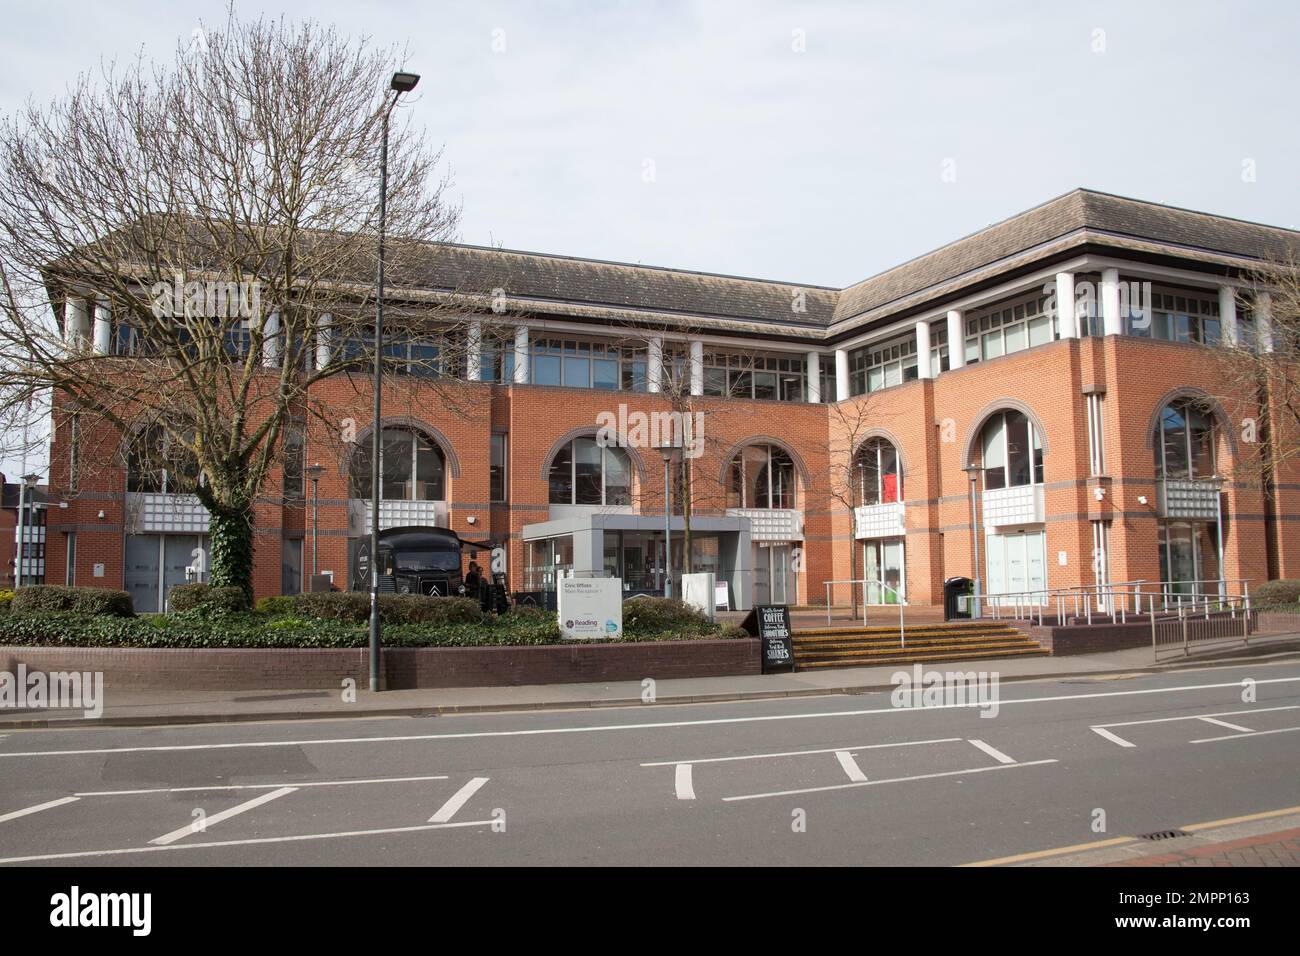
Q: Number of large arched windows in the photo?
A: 7